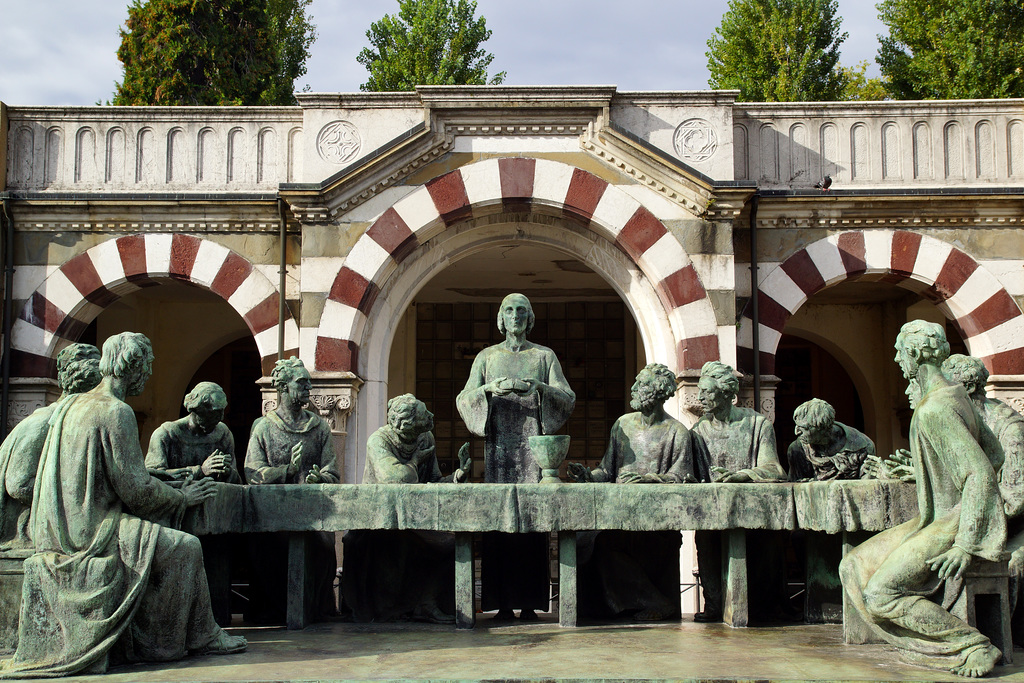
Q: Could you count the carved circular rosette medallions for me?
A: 2